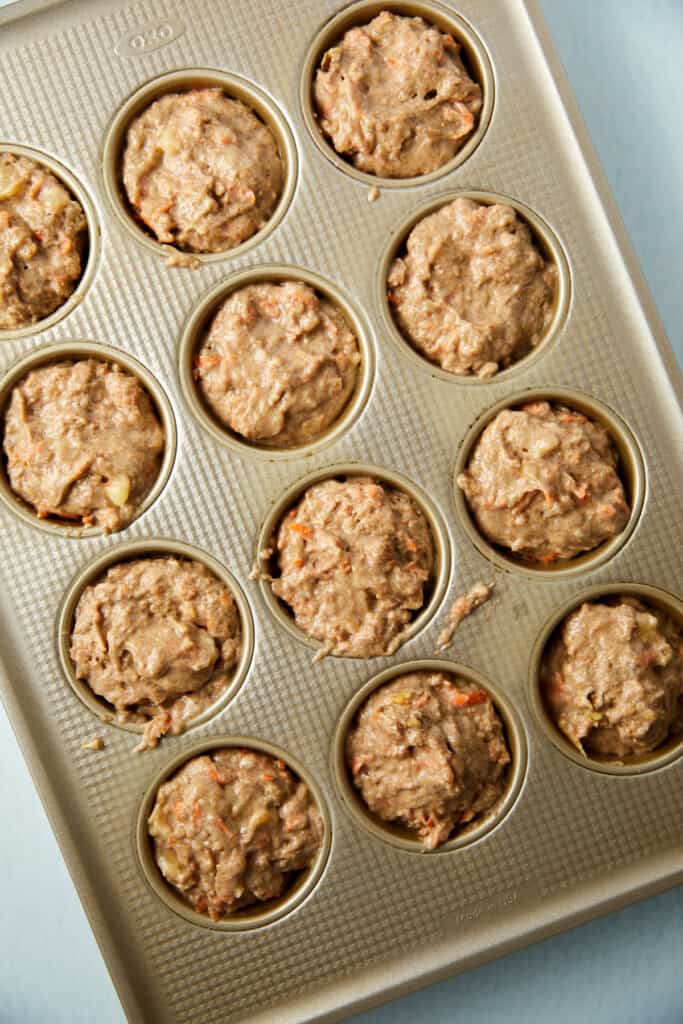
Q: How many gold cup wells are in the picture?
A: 12